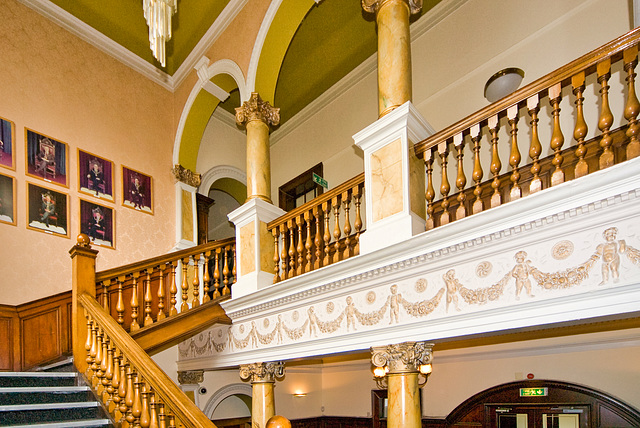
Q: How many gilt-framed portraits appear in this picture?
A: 7